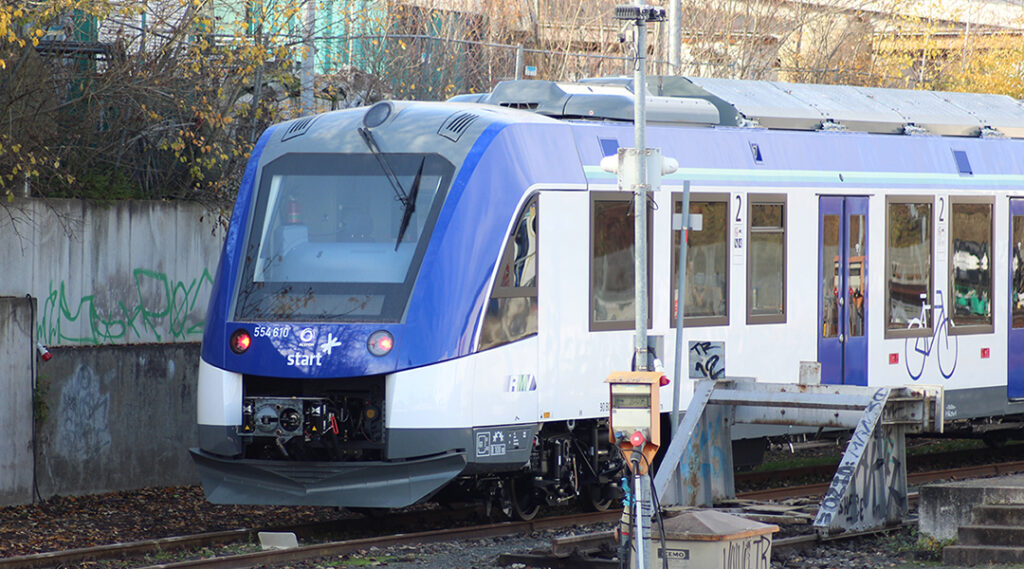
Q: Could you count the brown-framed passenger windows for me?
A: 5